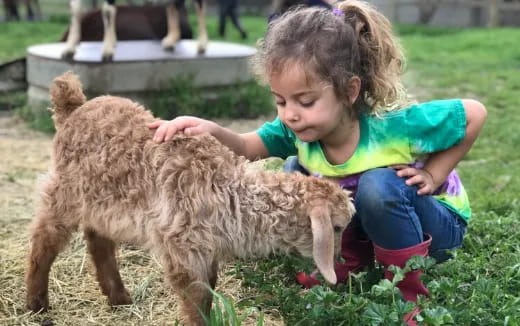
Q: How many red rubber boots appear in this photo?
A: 2